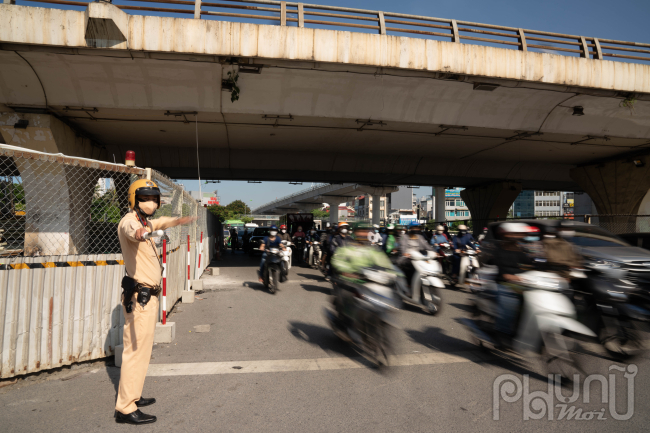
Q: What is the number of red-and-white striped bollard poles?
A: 3